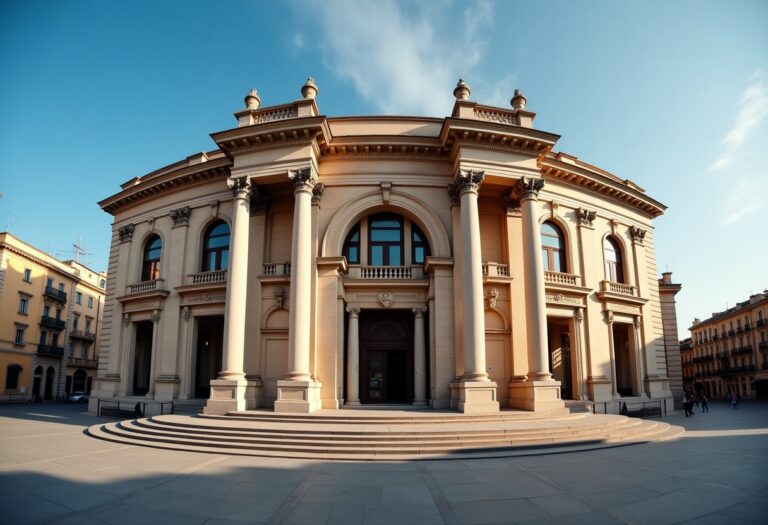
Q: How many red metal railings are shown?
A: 0